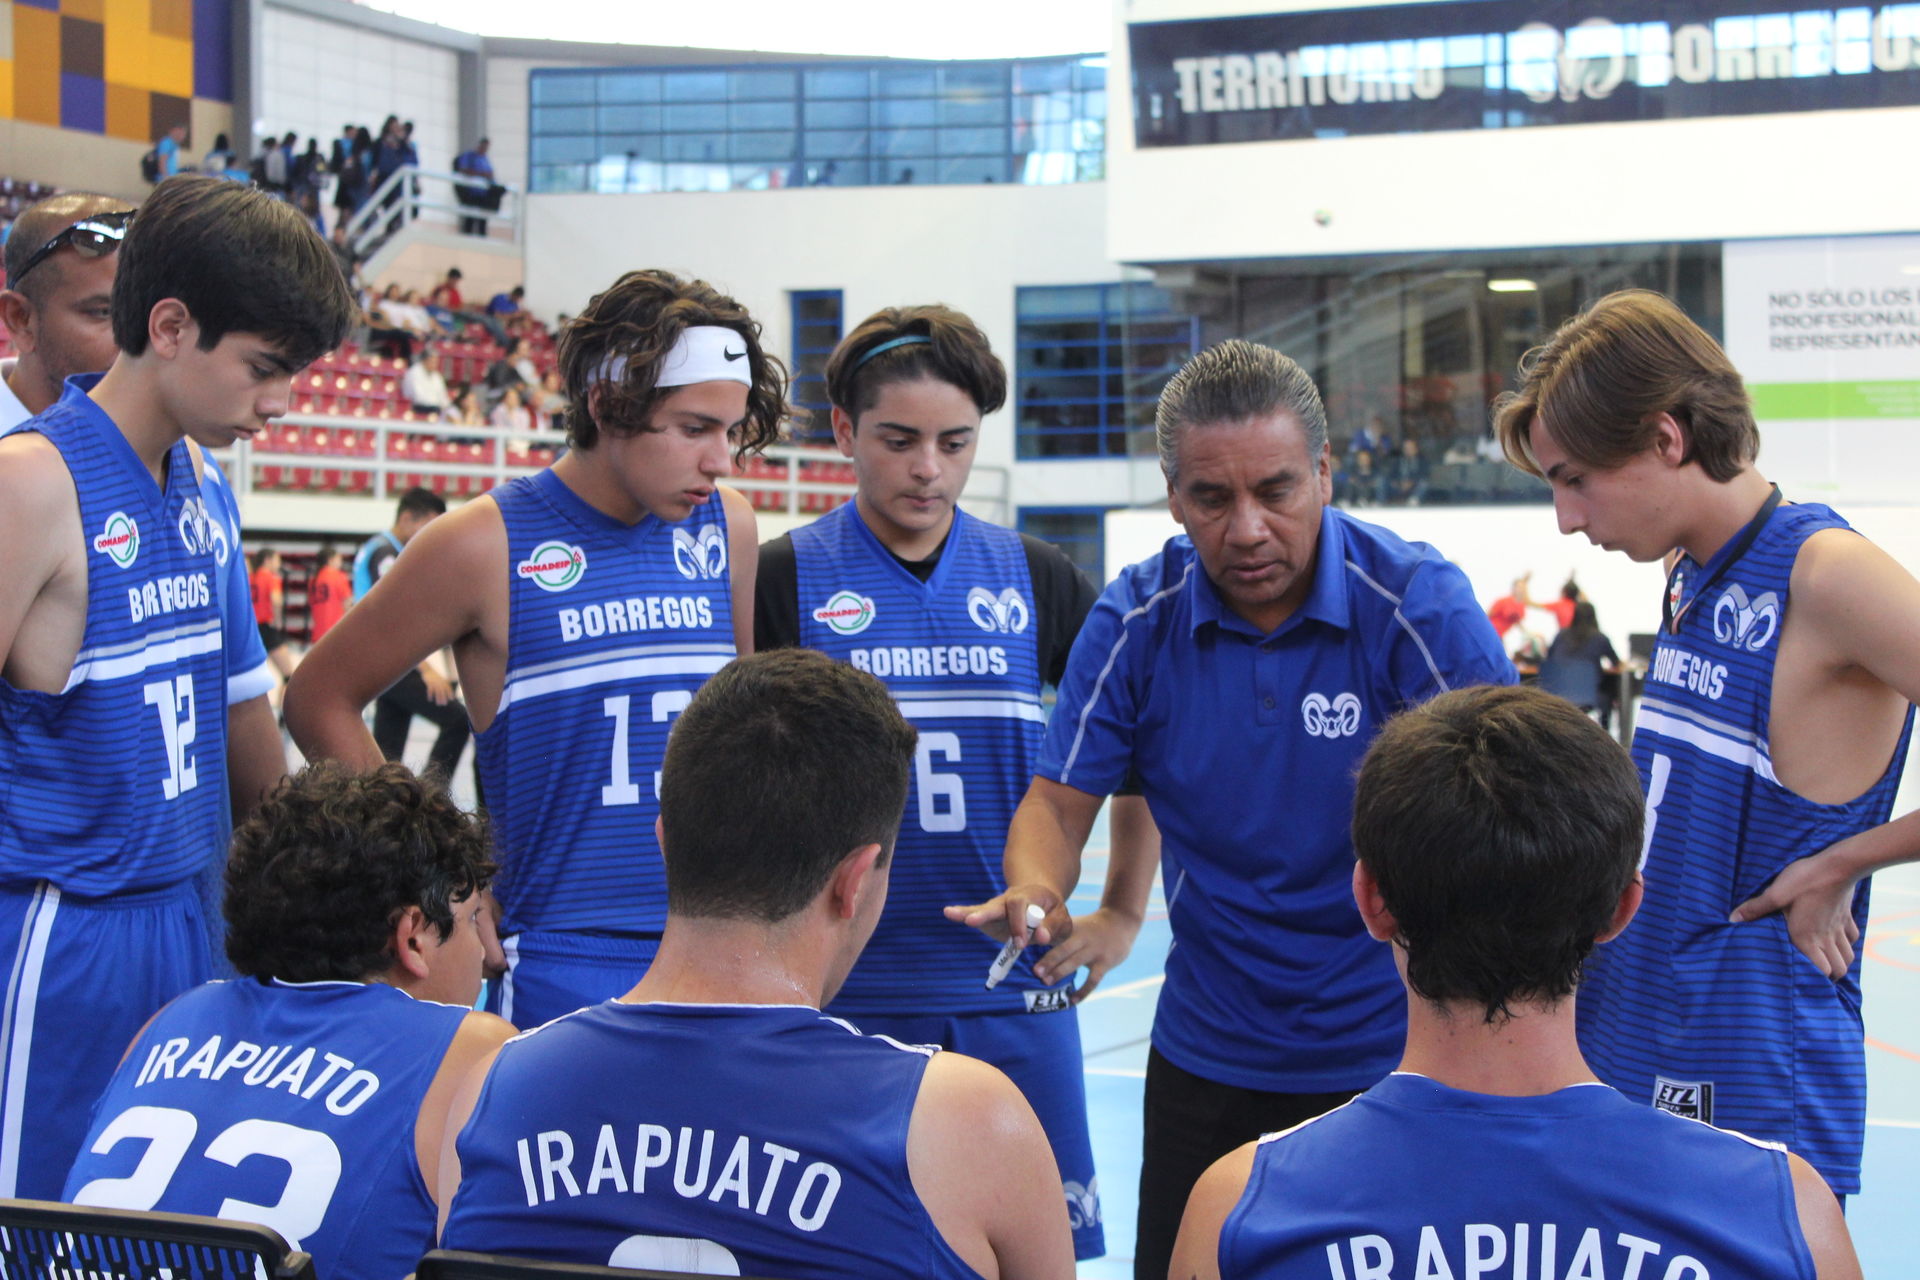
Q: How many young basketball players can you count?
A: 7